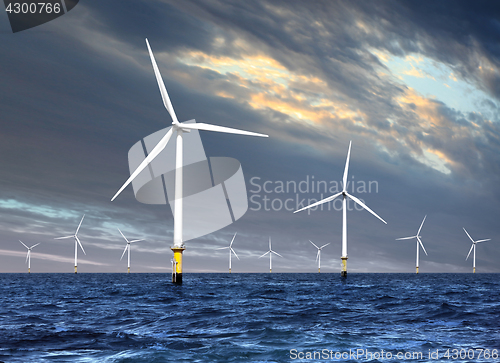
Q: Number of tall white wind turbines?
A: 10